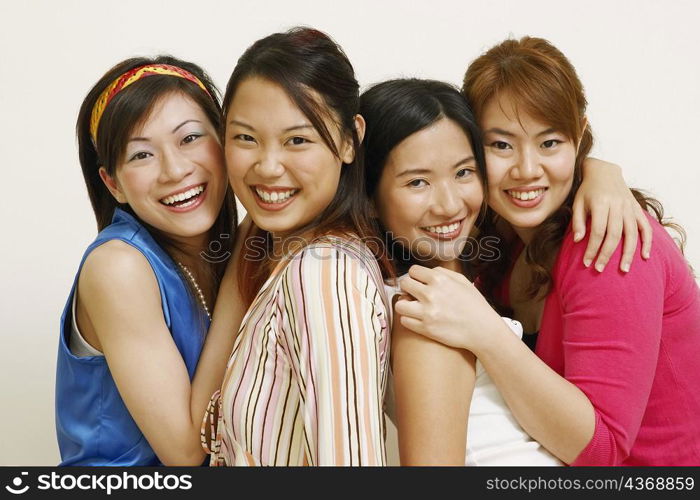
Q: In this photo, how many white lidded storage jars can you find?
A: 0